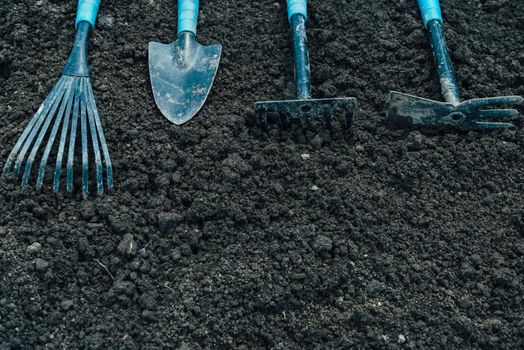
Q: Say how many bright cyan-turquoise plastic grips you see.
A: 4